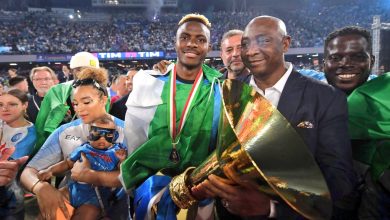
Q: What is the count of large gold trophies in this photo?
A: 1